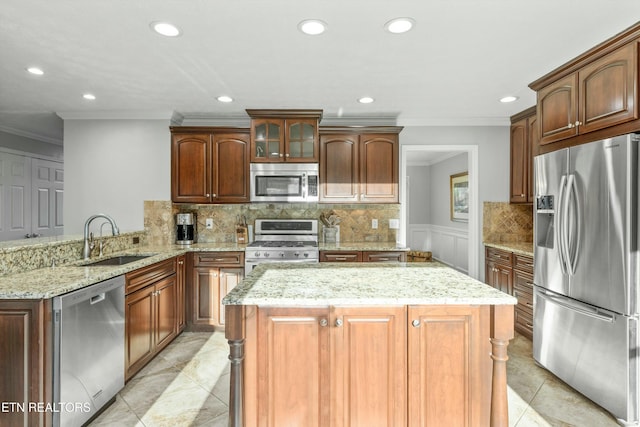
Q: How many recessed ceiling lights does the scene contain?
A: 8